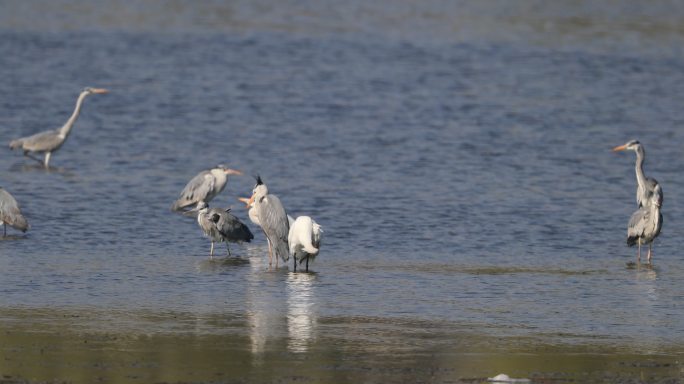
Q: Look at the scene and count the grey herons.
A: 7